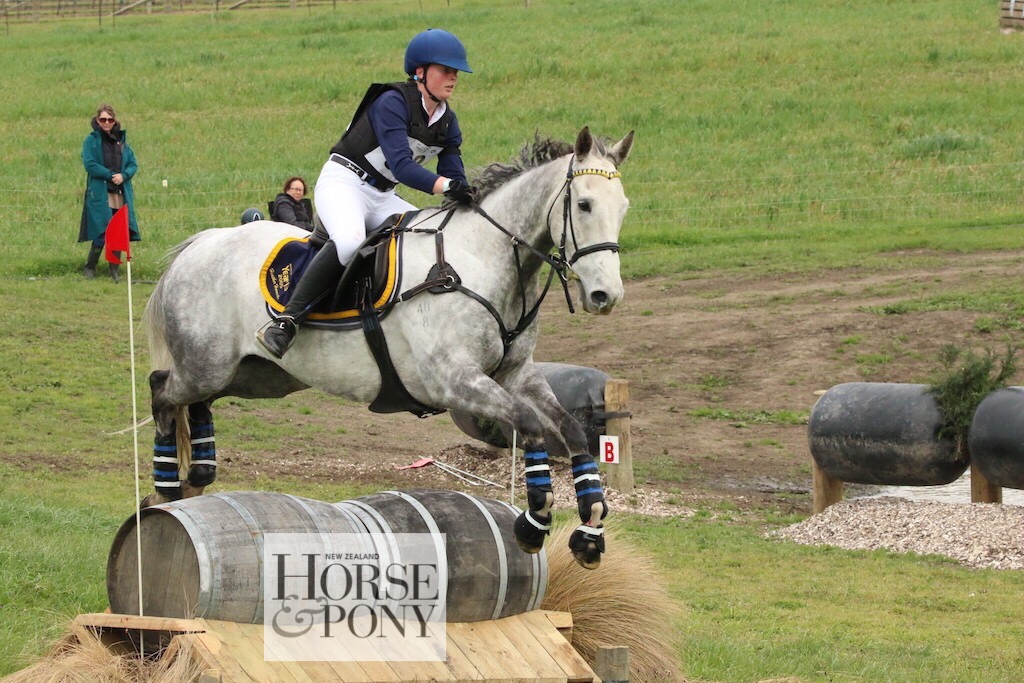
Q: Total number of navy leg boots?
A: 4